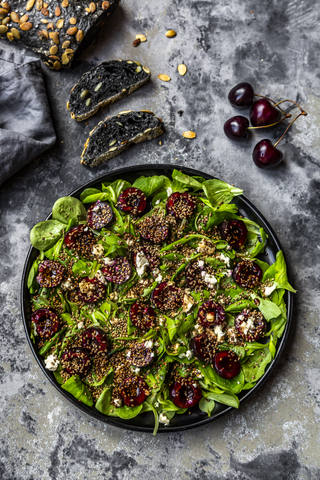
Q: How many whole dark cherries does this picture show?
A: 4